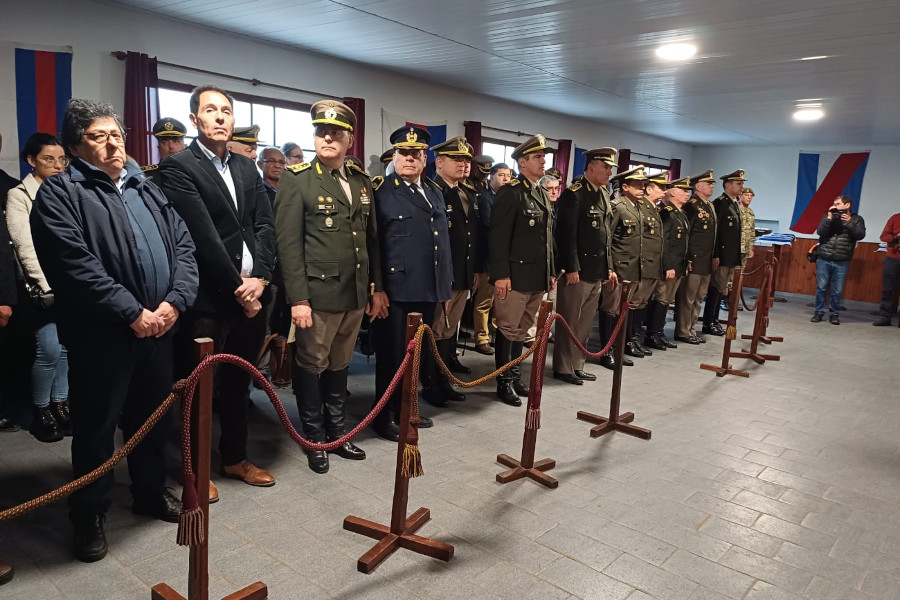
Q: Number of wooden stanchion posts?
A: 7